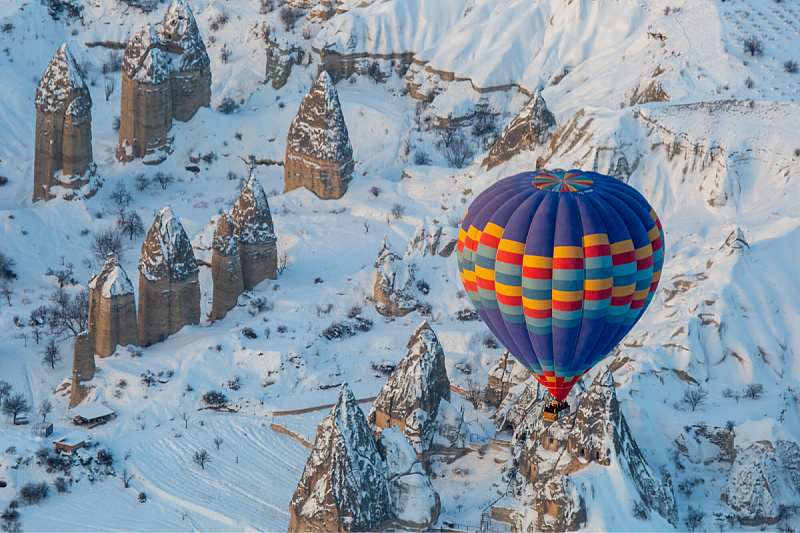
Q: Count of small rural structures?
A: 2